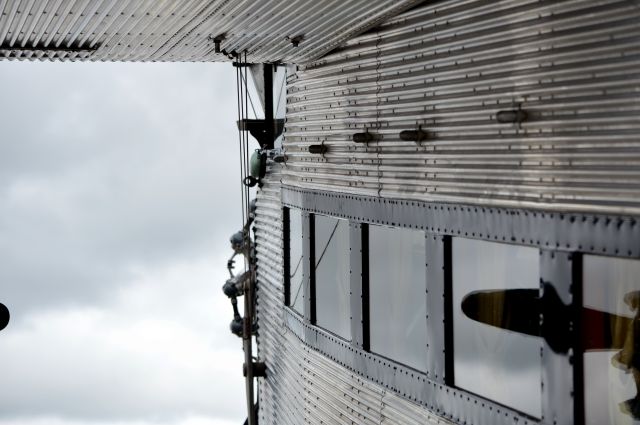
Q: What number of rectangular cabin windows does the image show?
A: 5